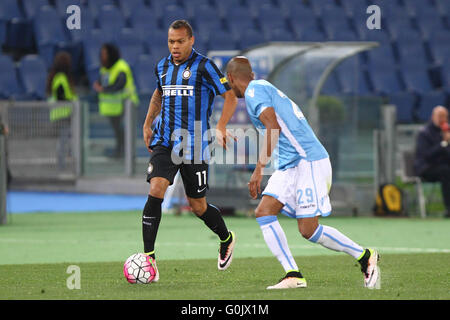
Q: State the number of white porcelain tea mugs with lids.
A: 0